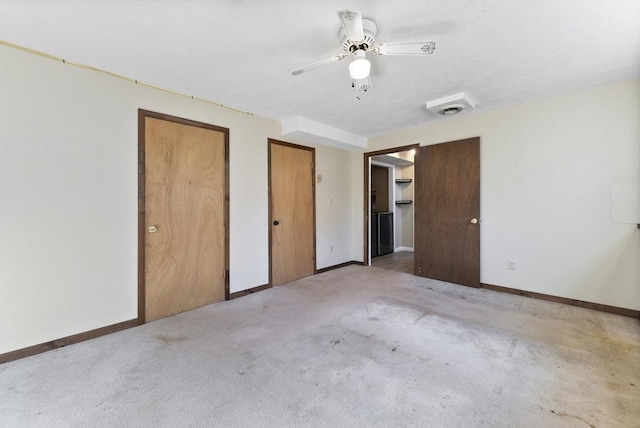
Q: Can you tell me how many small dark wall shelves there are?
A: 2